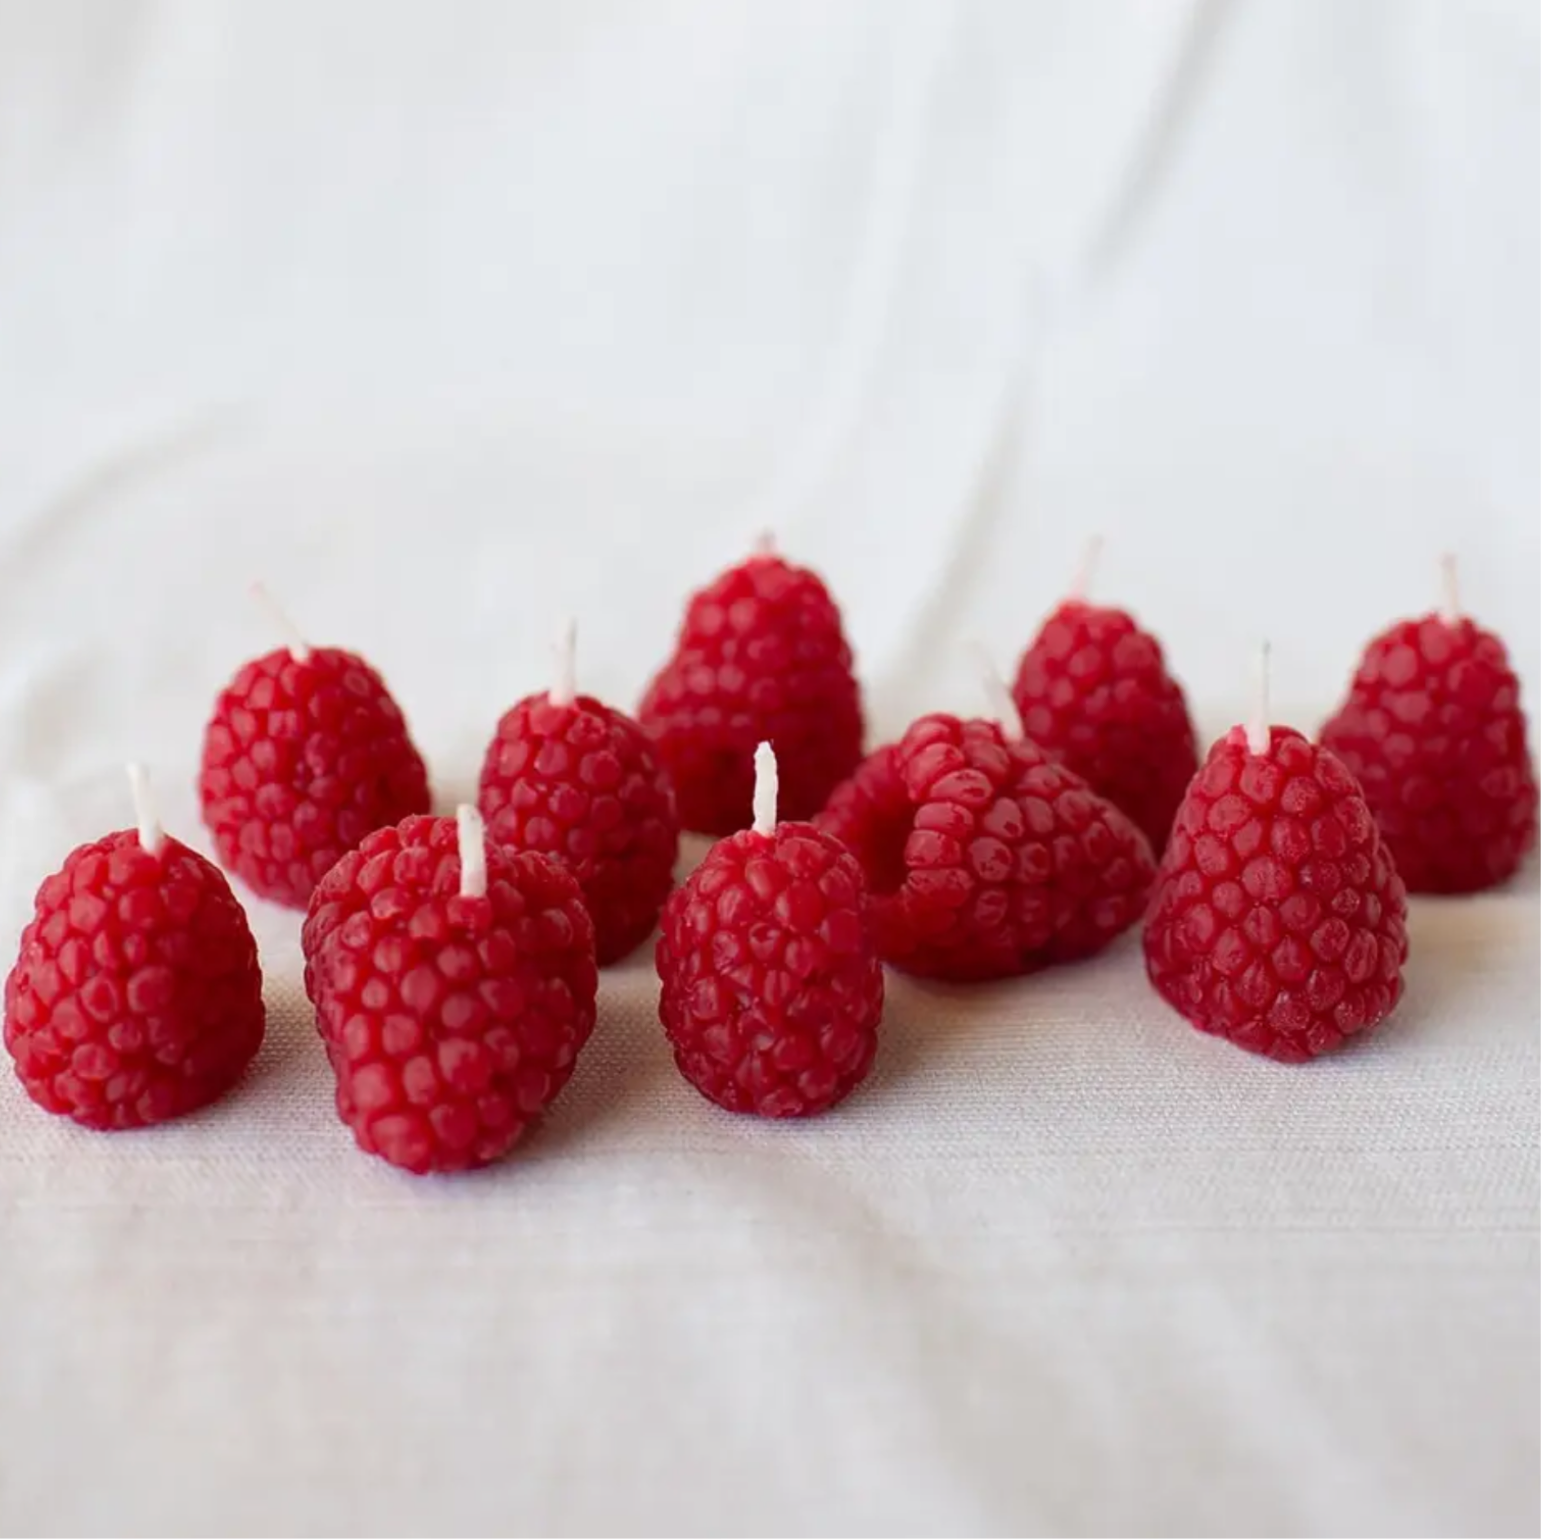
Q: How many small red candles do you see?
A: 10